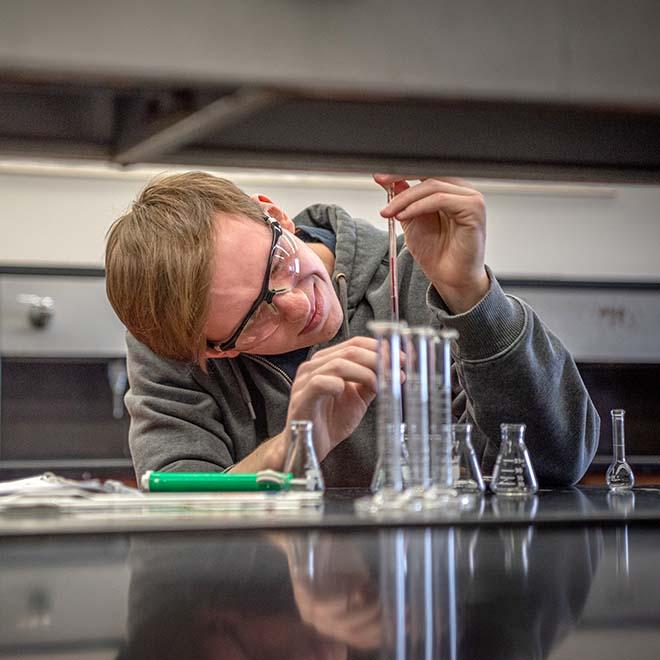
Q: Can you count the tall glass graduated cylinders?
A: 3